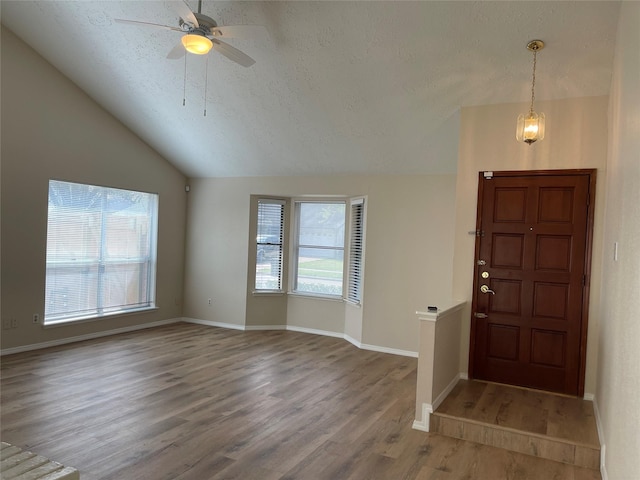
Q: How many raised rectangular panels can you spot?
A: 8